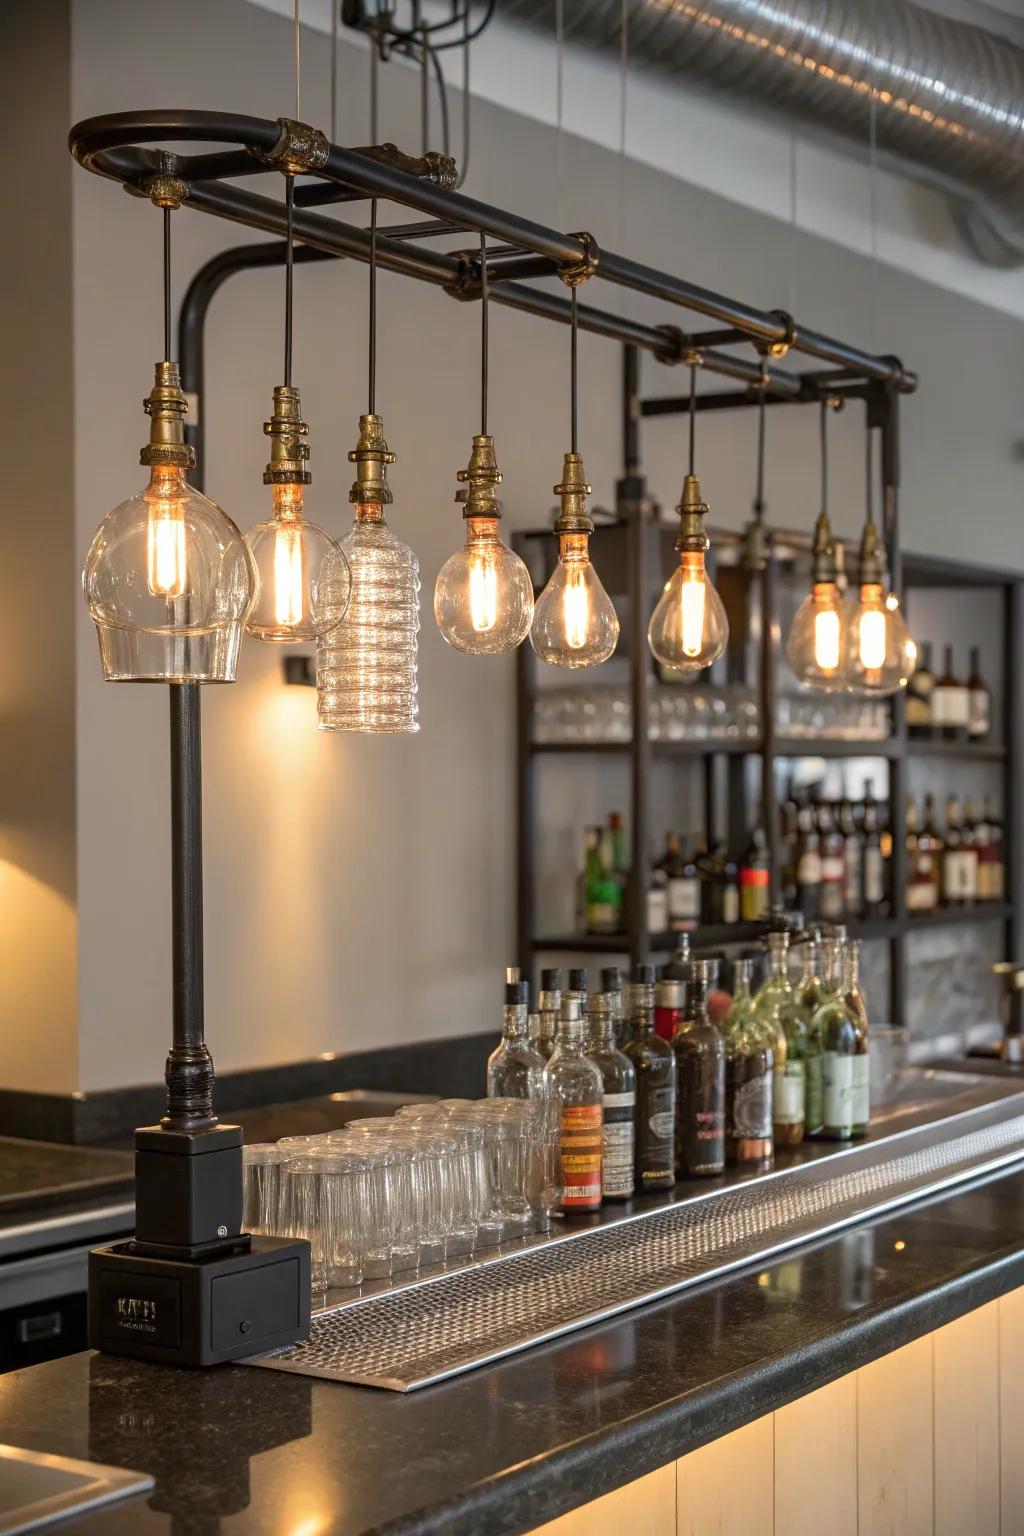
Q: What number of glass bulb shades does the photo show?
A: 8